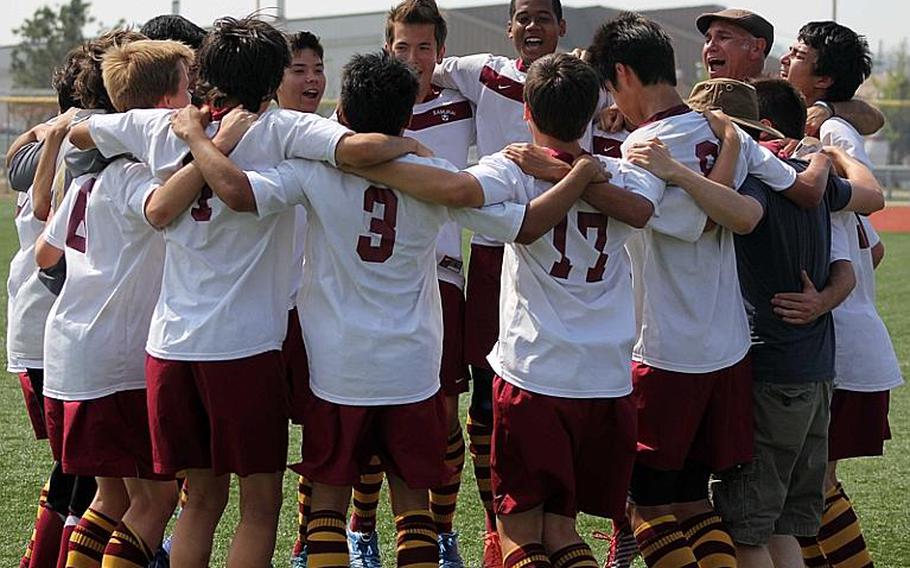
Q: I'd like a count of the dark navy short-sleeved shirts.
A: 1